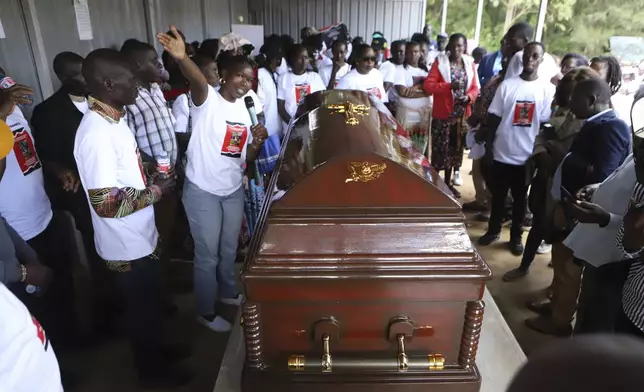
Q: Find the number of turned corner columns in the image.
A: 2